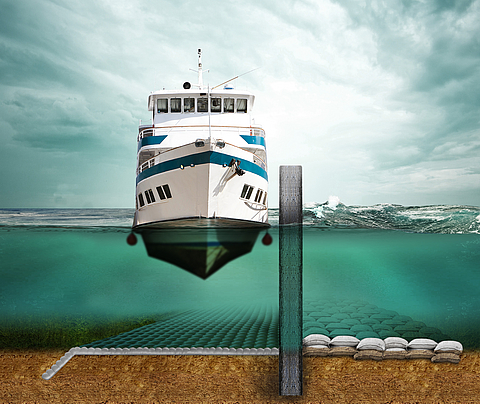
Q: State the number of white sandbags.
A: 6